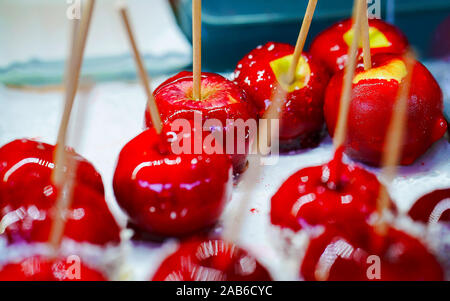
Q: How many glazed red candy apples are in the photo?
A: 12